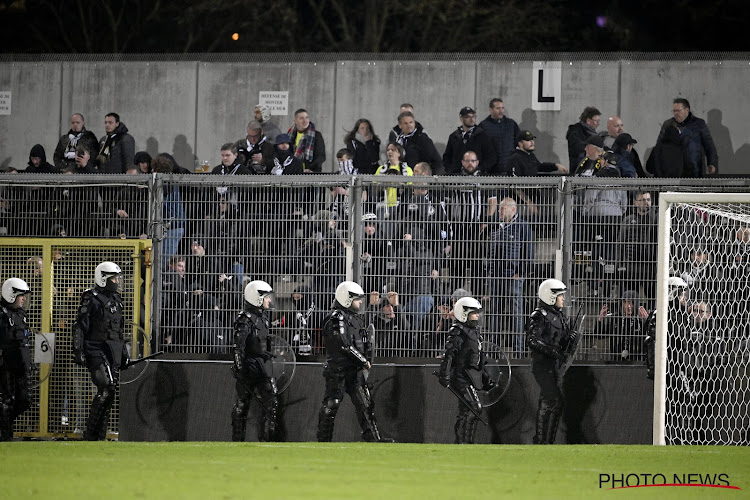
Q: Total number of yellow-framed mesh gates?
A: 1